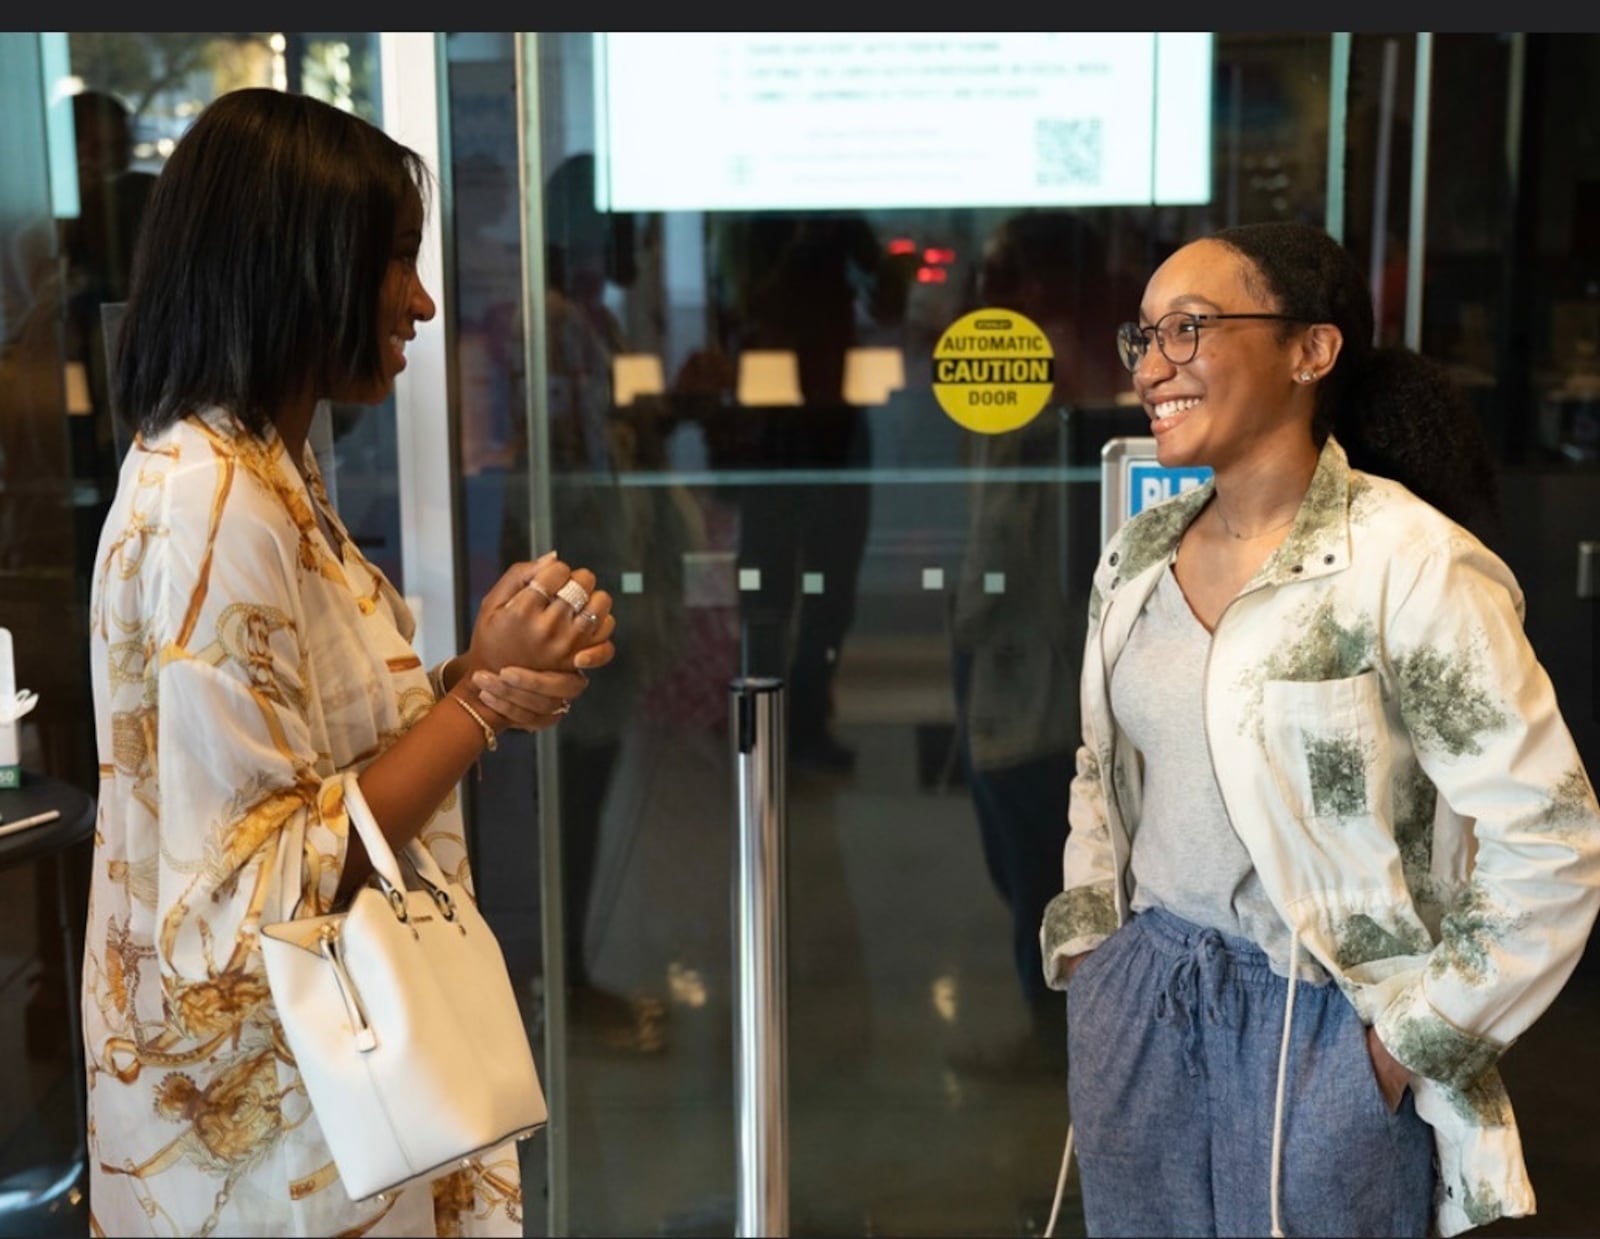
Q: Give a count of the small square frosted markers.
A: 5